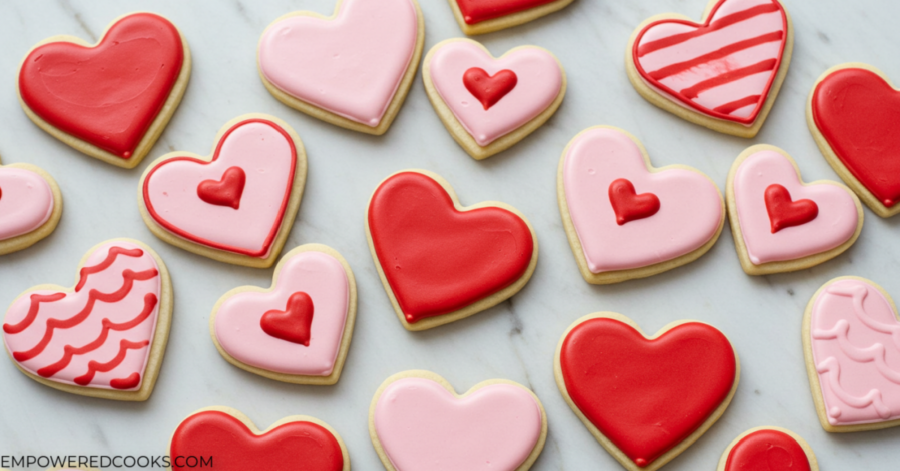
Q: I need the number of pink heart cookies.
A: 11